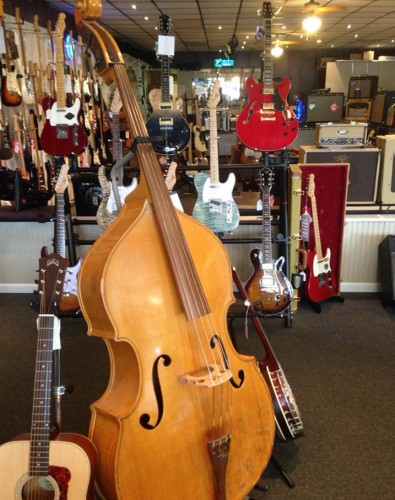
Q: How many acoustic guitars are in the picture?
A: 1